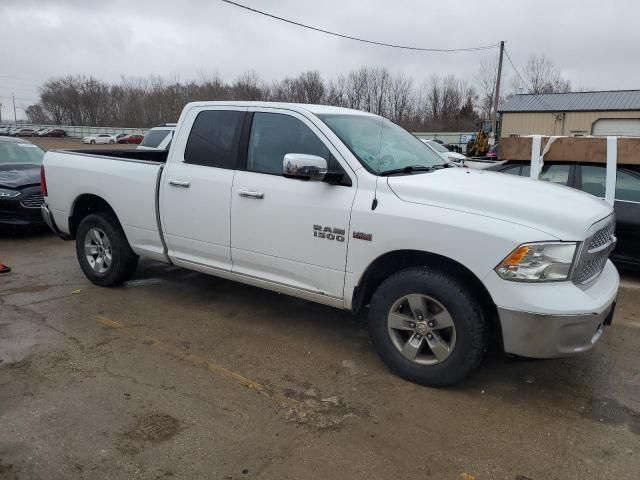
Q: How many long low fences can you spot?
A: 1